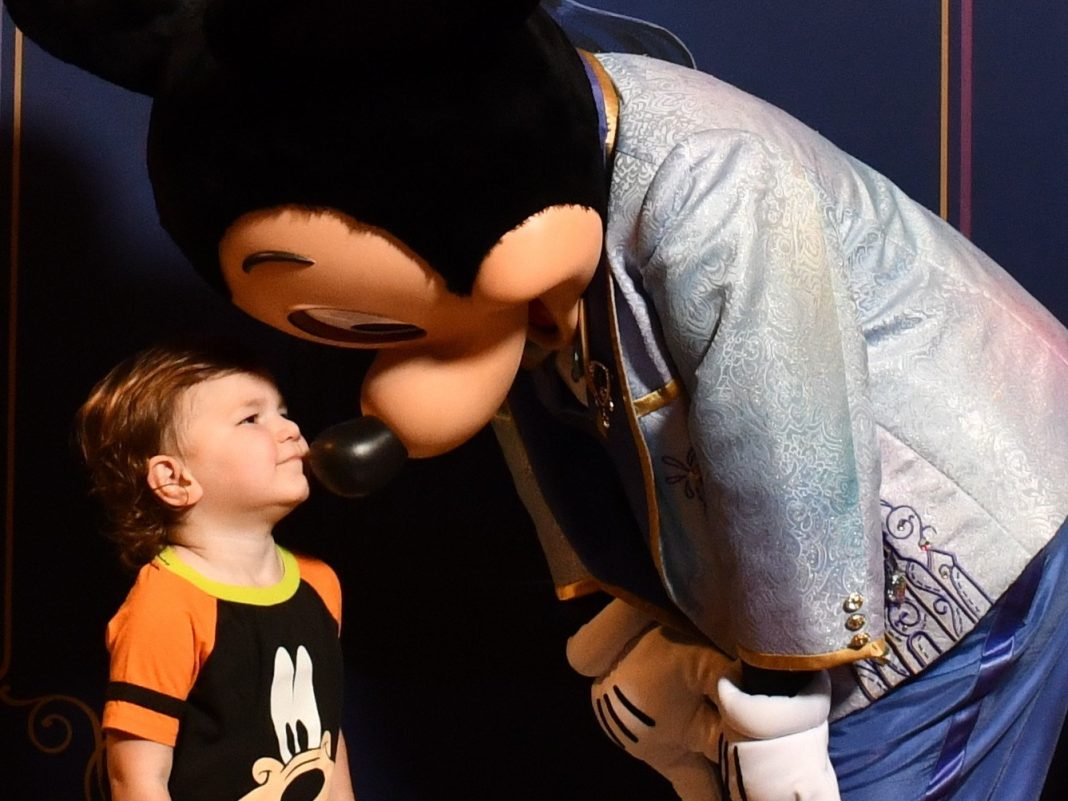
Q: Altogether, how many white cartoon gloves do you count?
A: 2